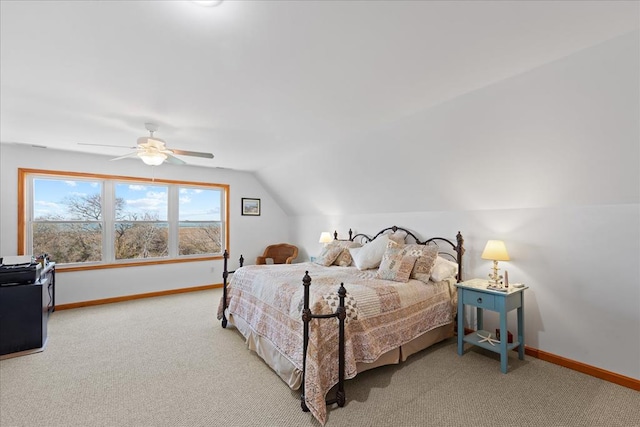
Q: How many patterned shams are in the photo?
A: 4